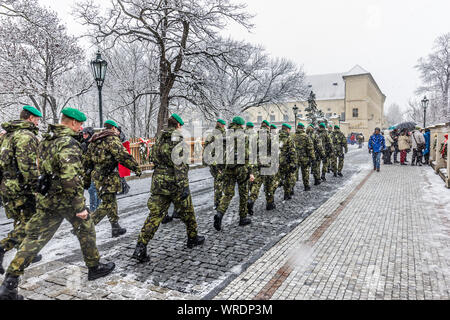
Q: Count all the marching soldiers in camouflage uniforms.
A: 15